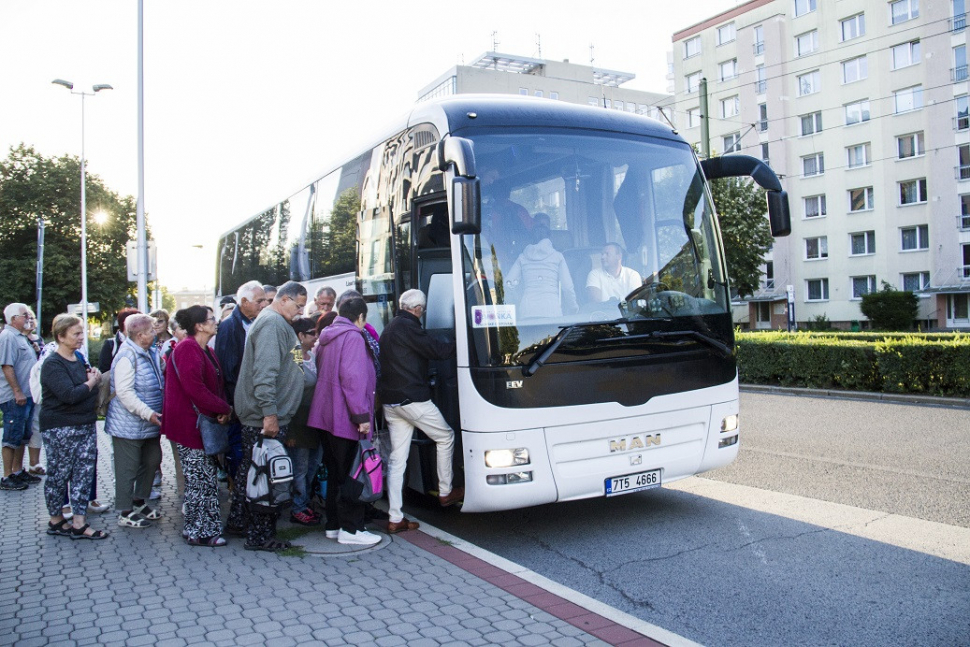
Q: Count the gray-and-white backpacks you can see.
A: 1